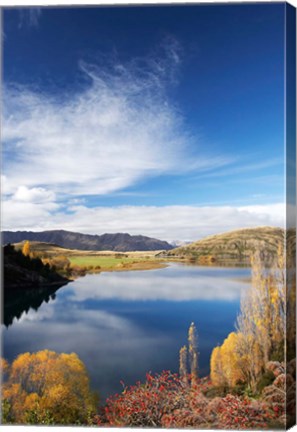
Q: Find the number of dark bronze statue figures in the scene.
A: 0